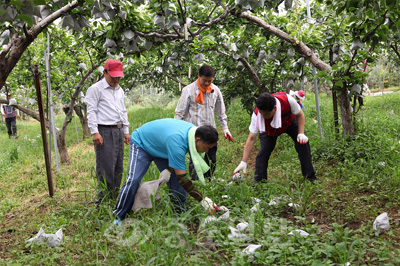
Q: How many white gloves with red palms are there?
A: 5